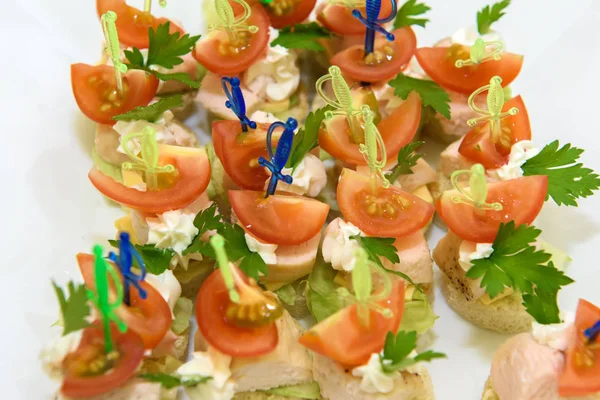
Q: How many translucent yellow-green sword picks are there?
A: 12